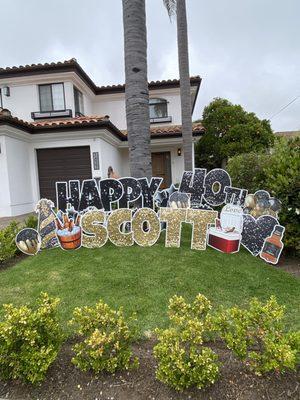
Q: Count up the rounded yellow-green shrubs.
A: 4